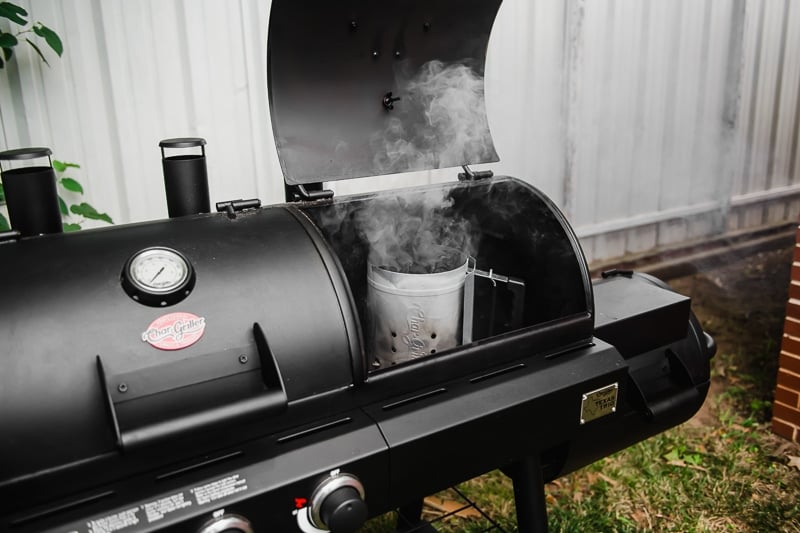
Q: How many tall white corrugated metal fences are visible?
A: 1